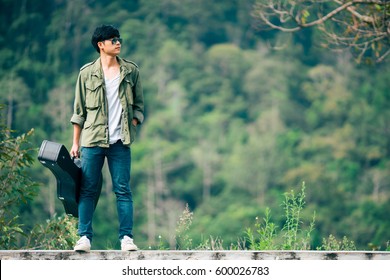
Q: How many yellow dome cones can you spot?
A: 0